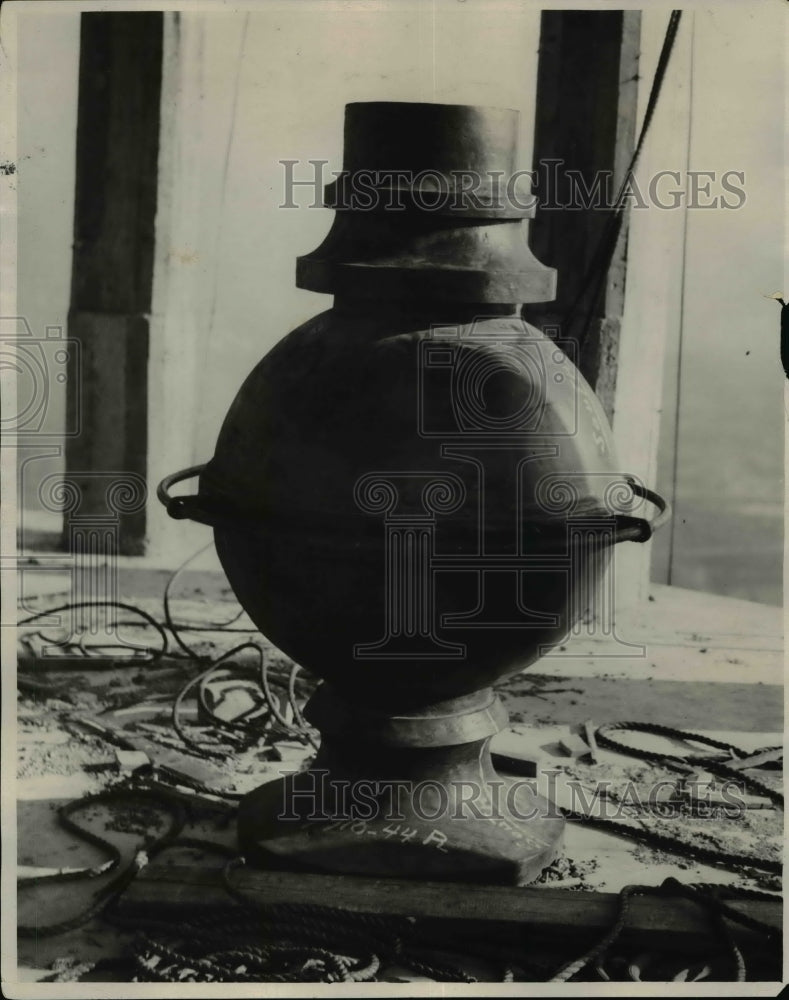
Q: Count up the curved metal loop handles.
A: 2